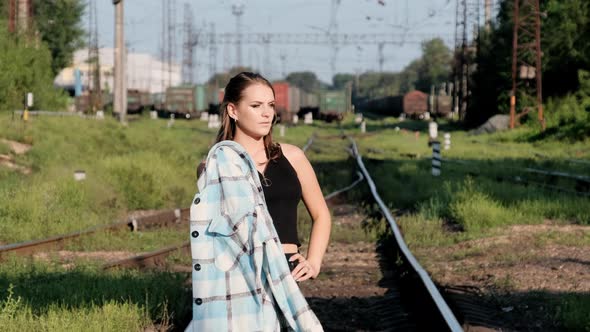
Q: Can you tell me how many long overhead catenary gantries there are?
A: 1